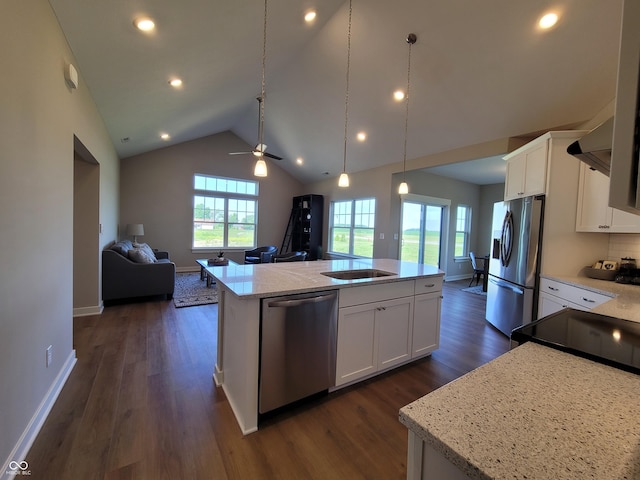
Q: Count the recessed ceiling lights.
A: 8